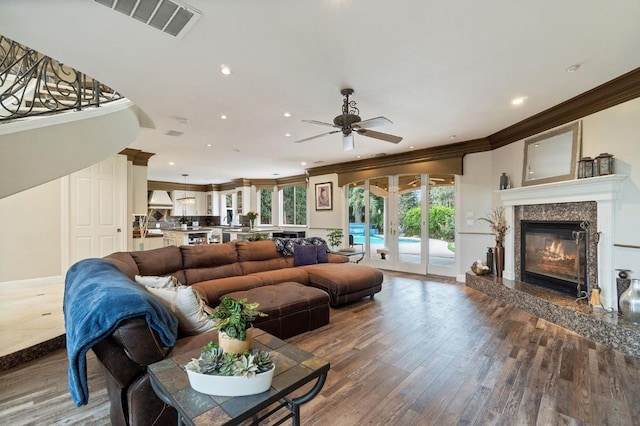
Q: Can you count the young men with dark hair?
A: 0